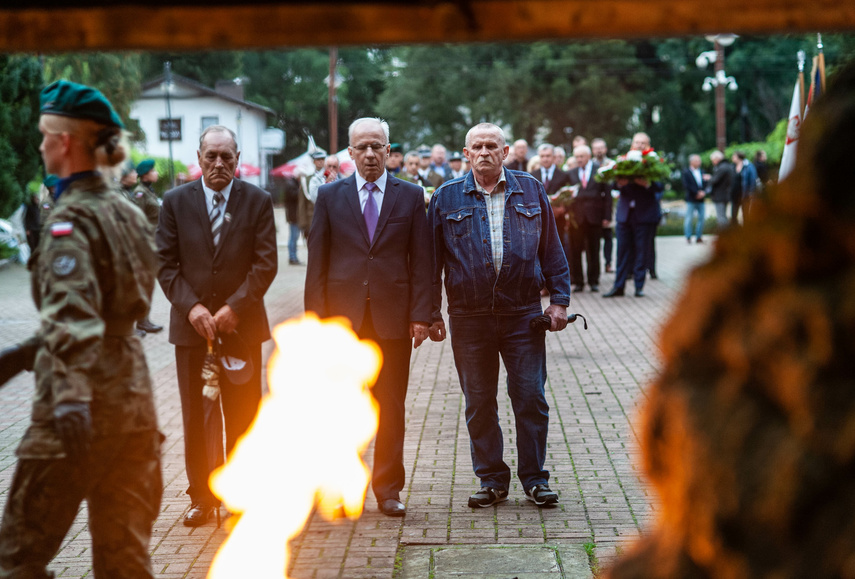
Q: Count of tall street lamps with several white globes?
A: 1